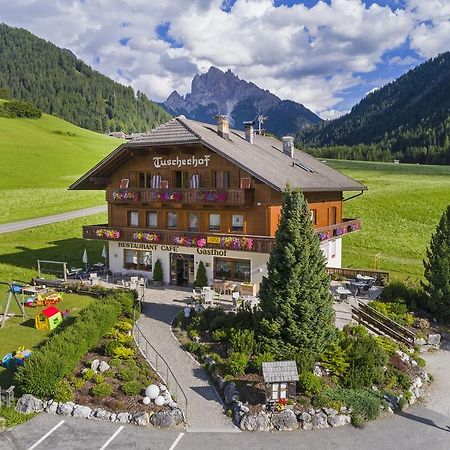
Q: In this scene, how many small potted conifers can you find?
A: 2